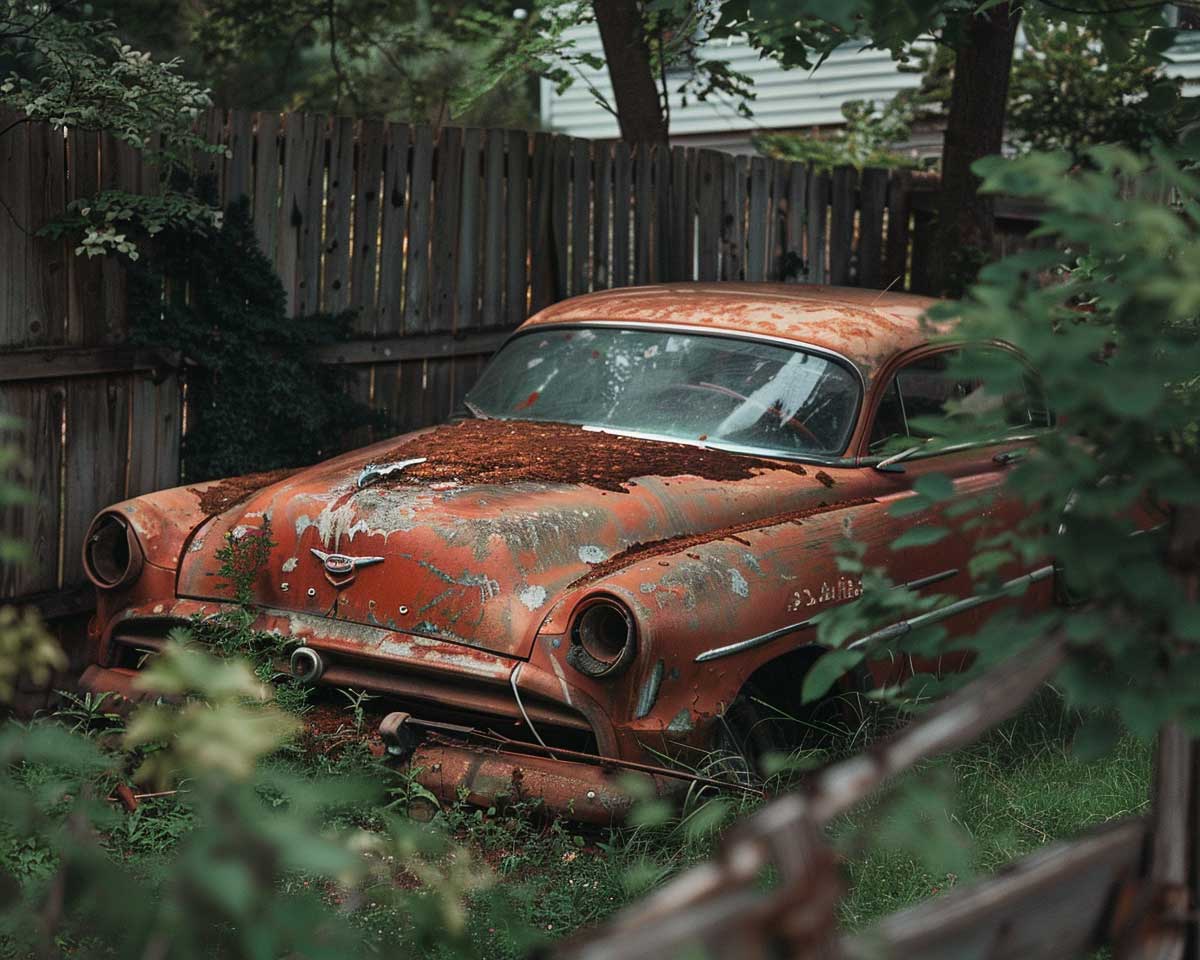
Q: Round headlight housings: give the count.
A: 2